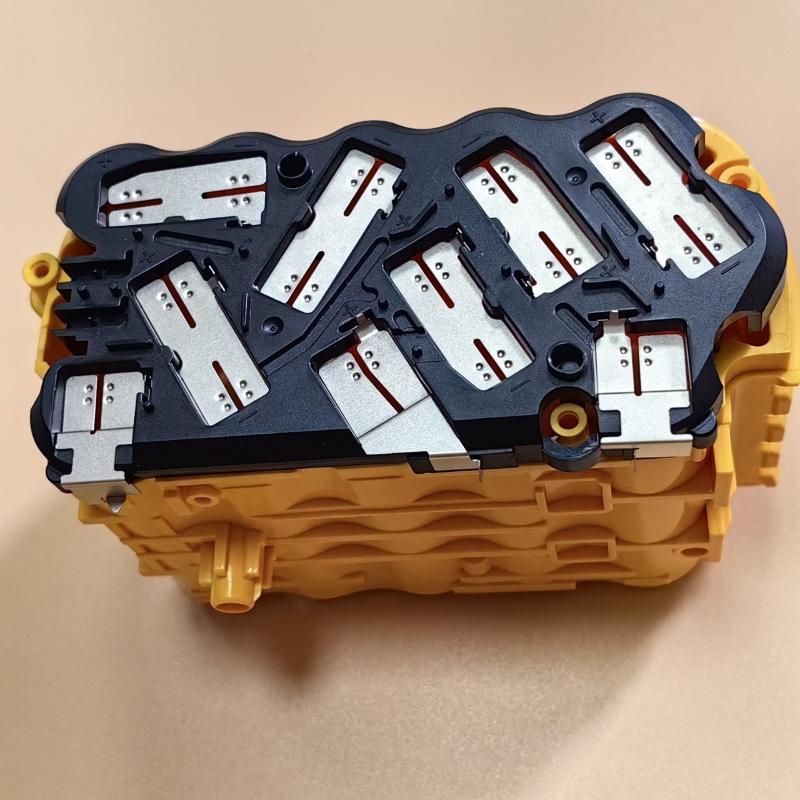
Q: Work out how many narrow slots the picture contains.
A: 15